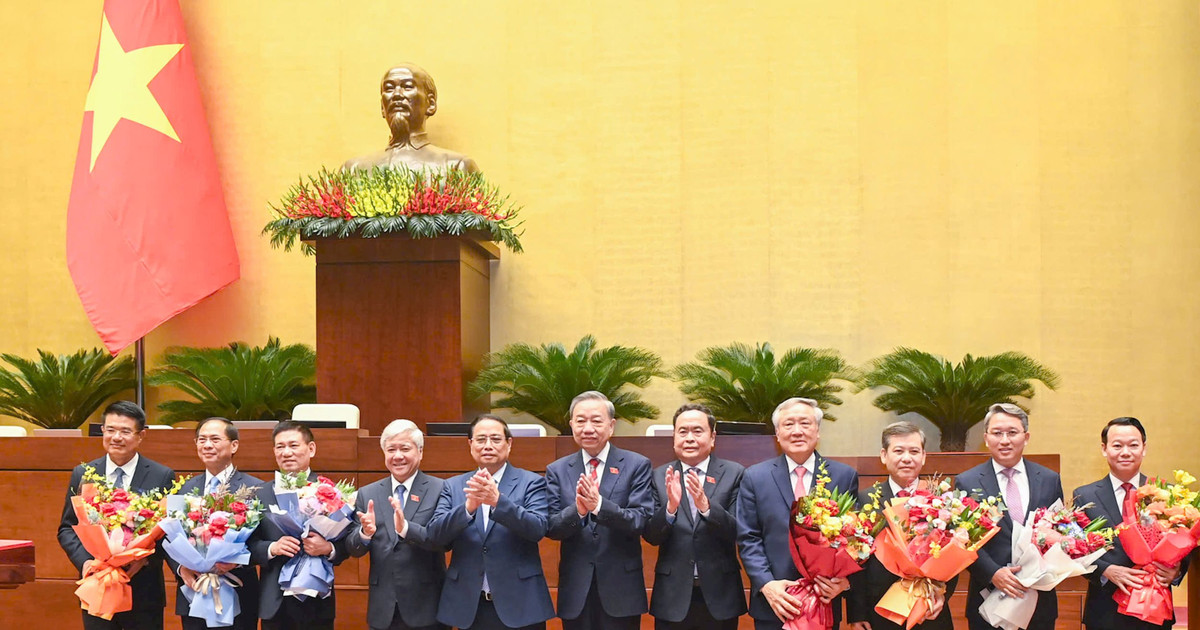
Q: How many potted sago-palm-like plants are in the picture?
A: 5